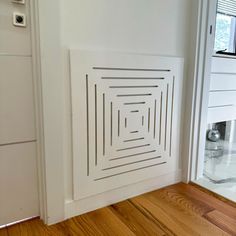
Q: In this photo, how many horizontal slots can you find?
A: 12